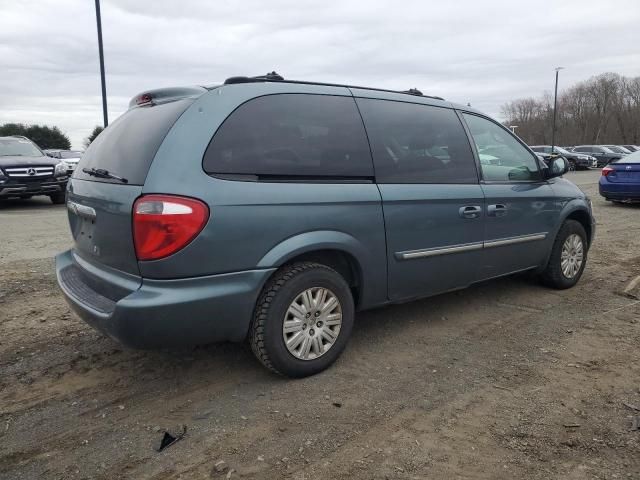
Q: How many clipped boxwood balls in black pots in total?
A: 0